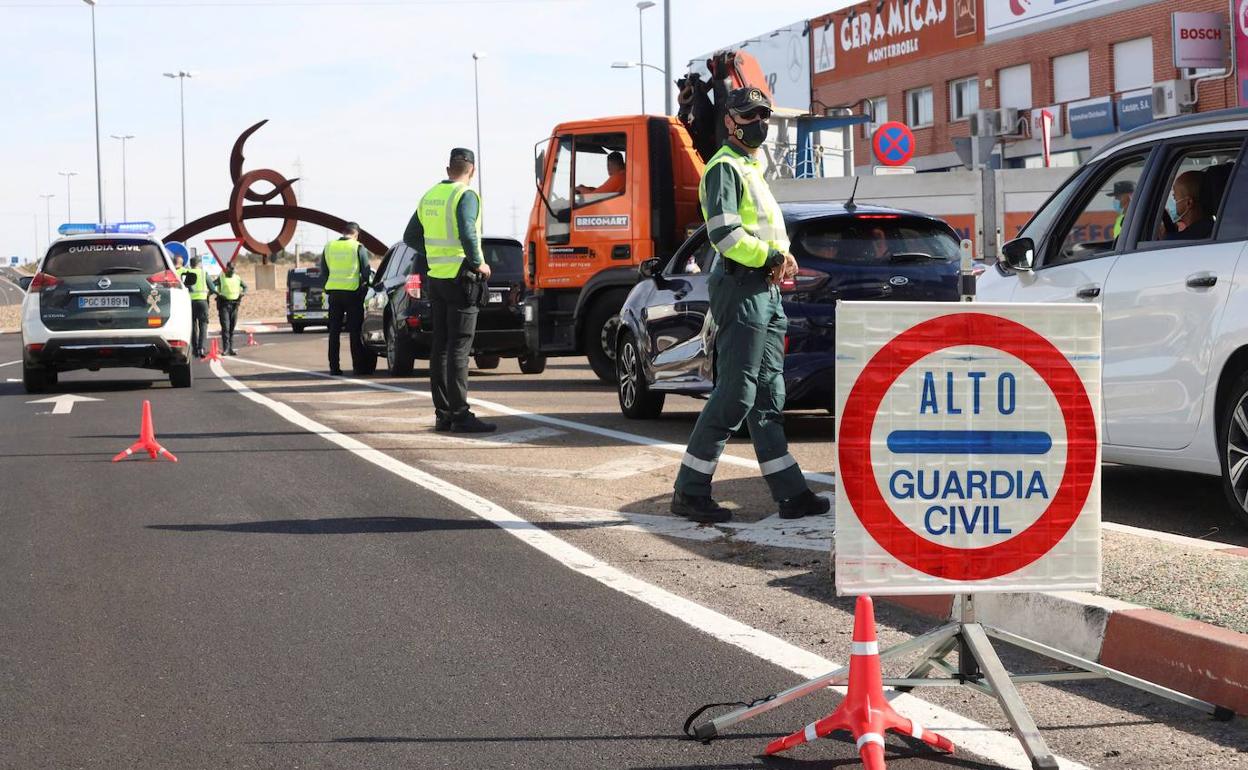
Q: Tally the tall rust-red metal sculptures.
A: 1